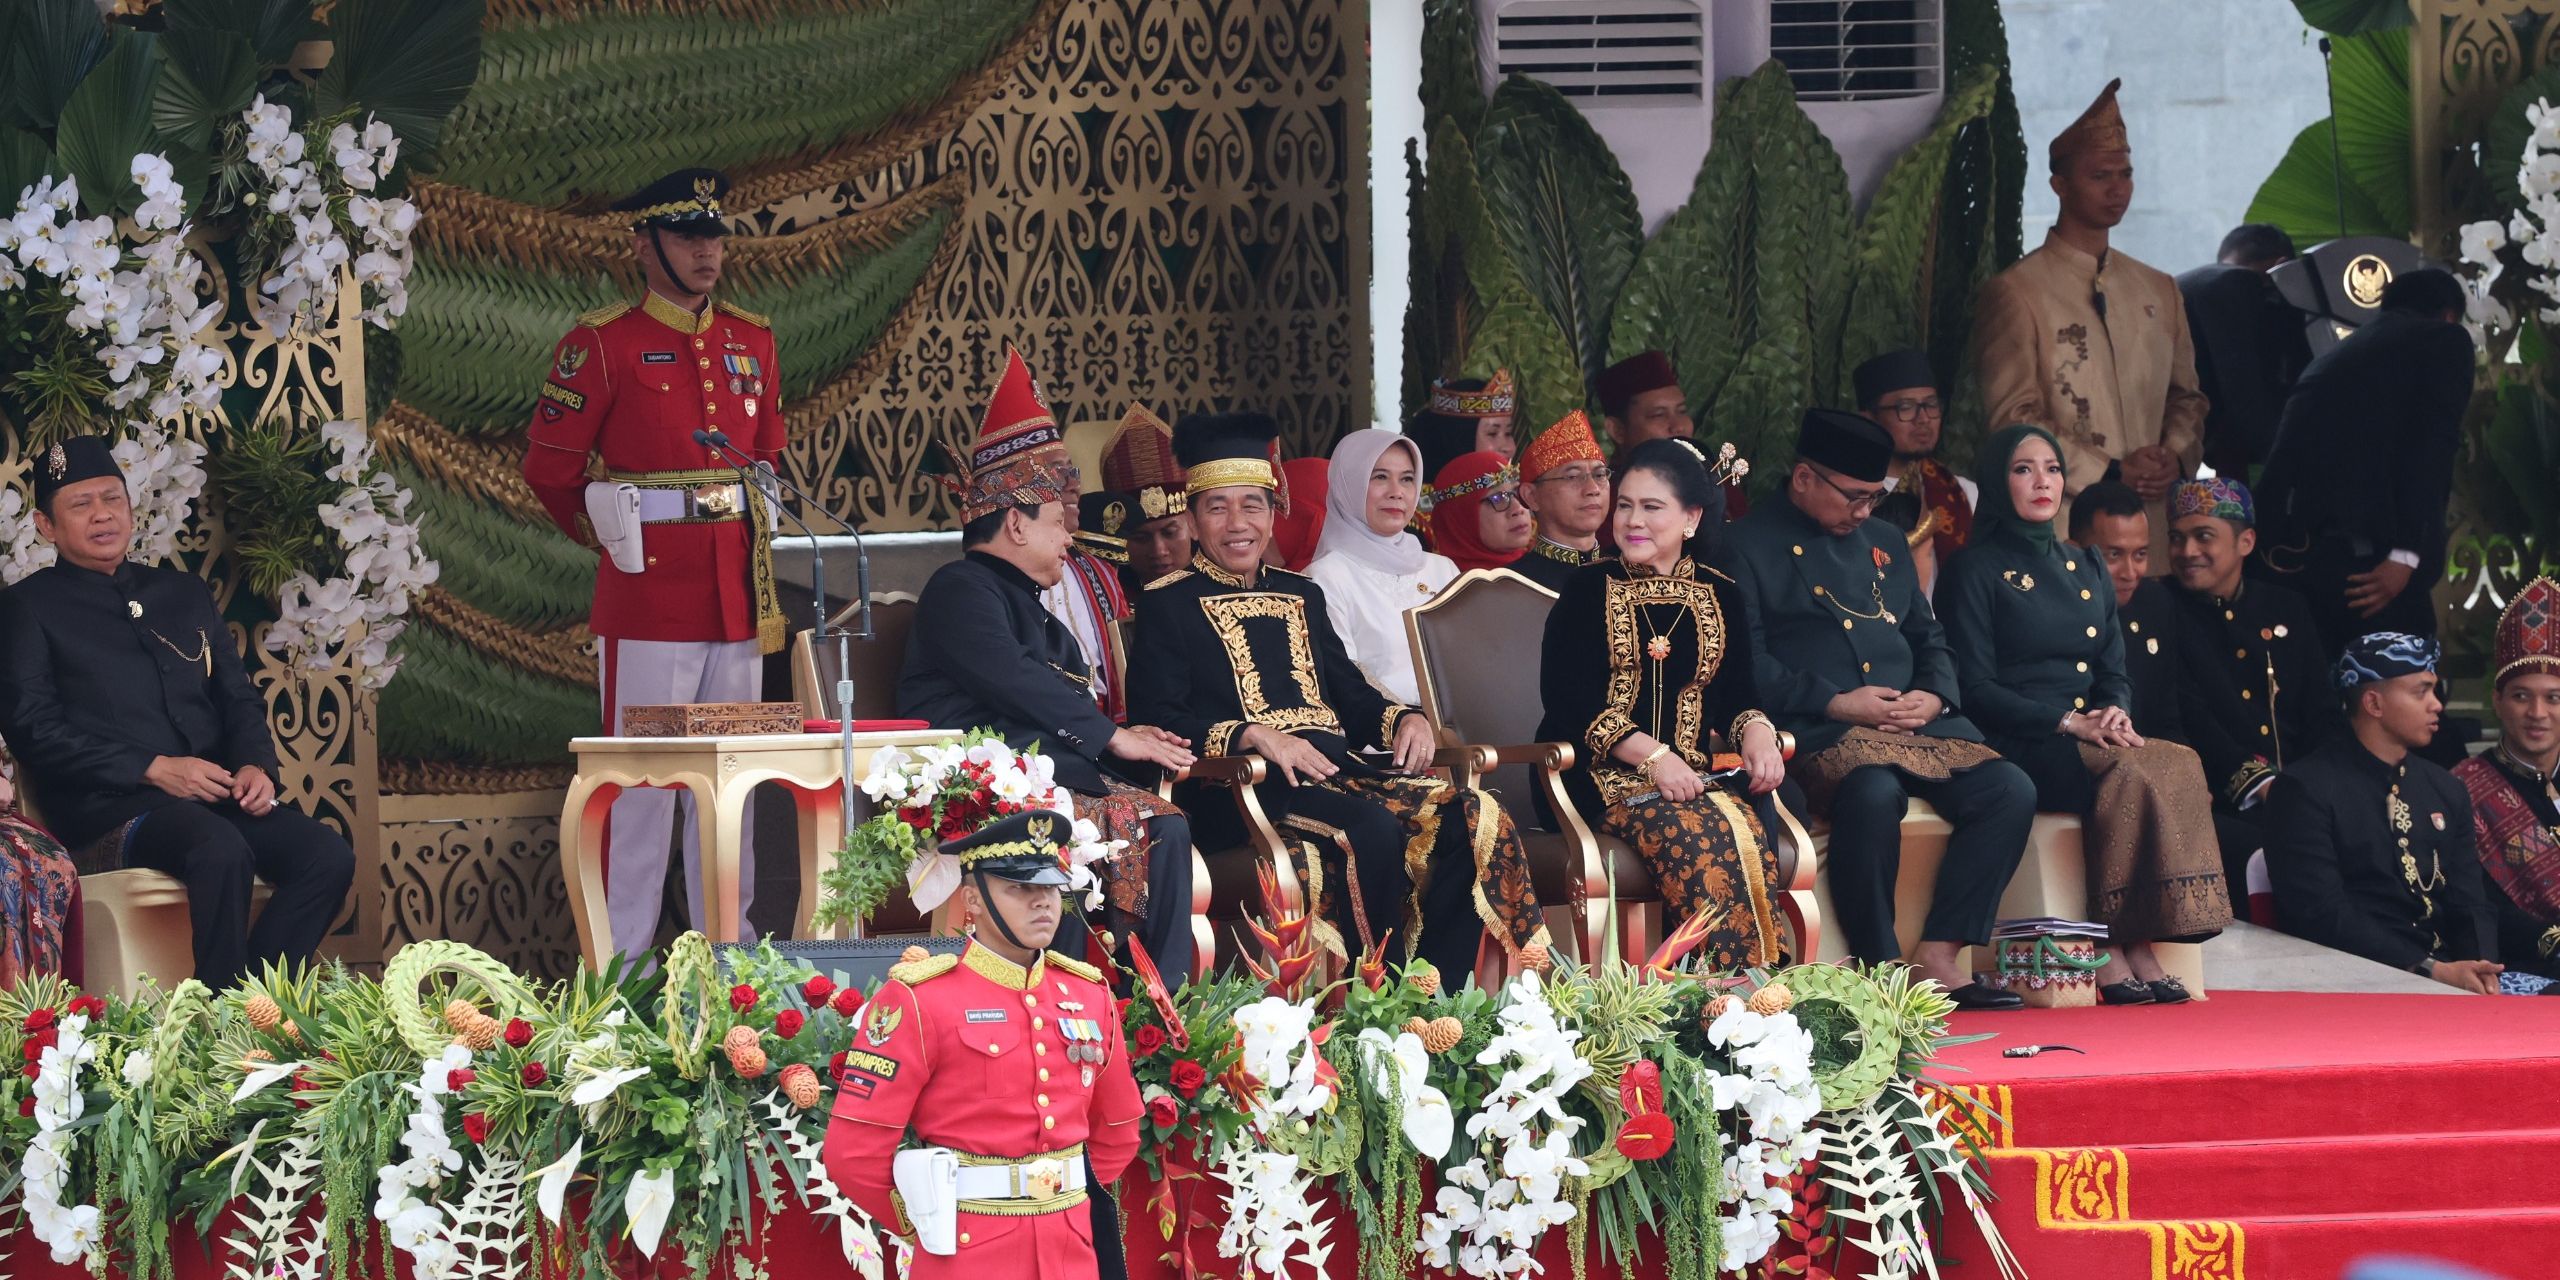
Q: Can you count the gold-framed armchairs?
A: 3